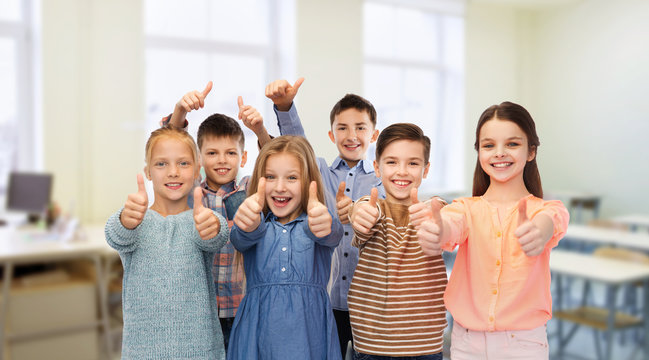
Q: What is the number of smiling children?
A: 6